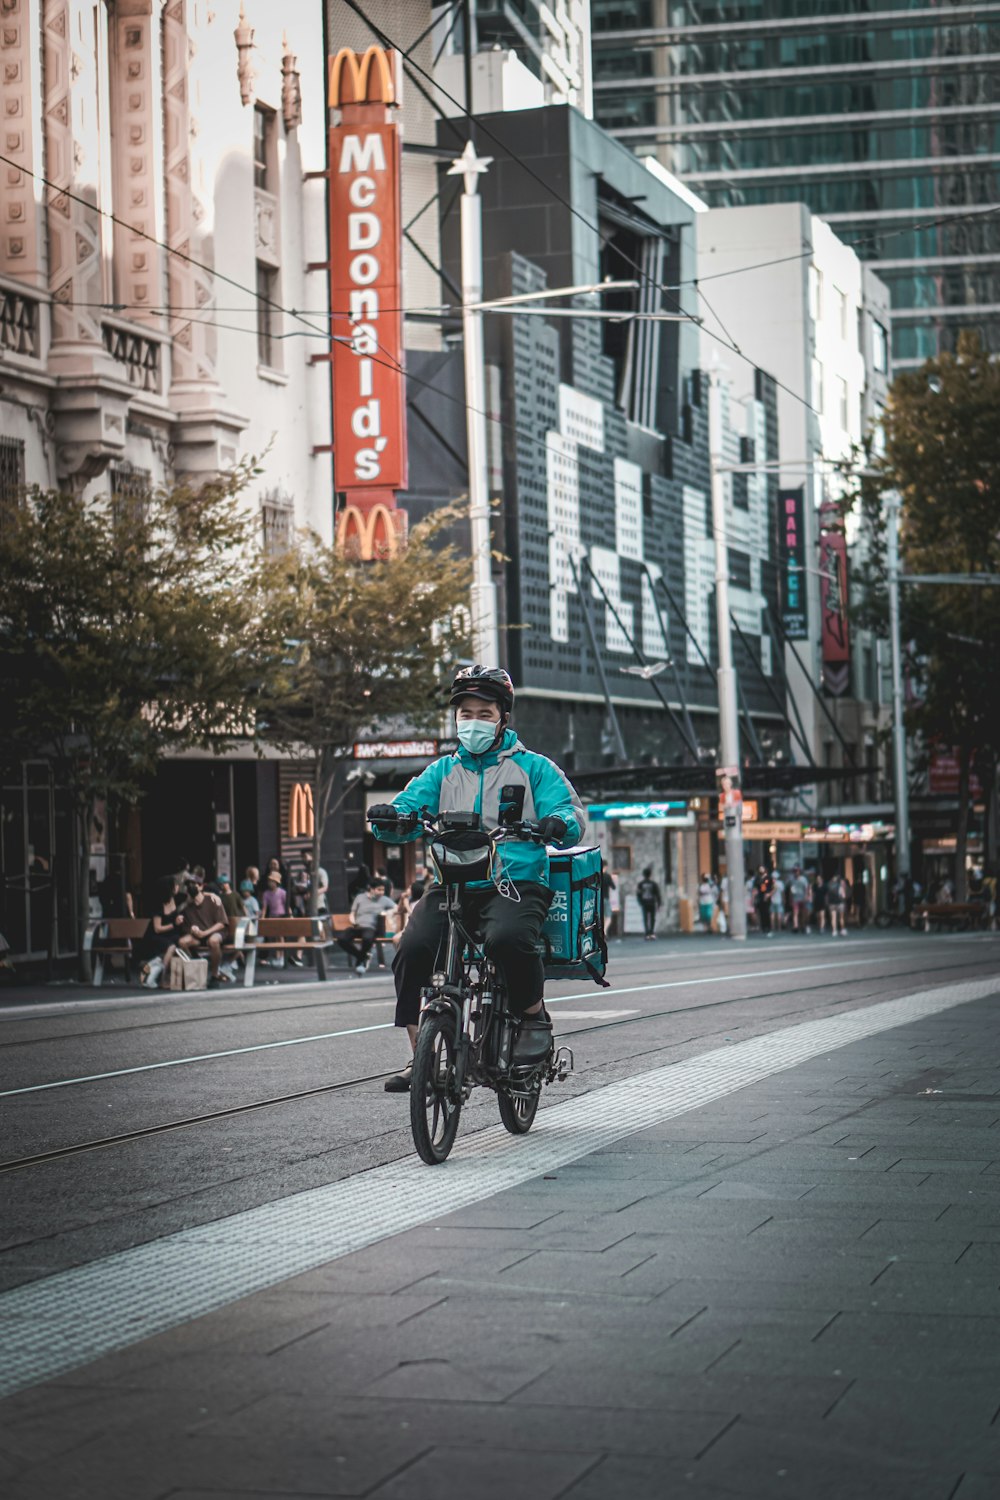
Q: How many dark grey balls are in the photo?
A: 0